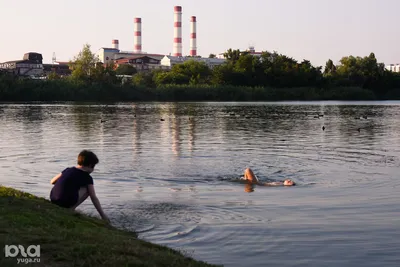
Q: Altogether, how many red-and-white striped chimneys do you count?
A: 4